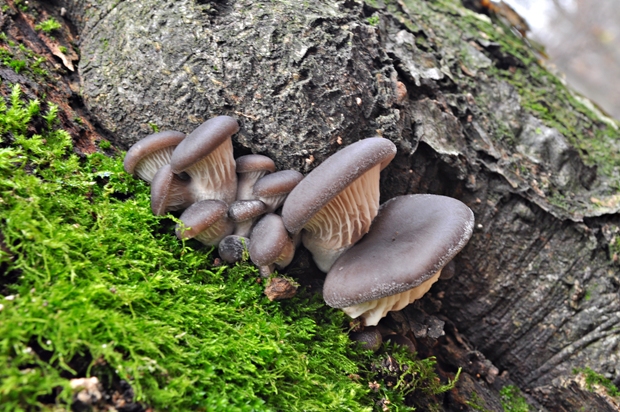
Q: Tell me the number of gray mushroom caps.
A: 11